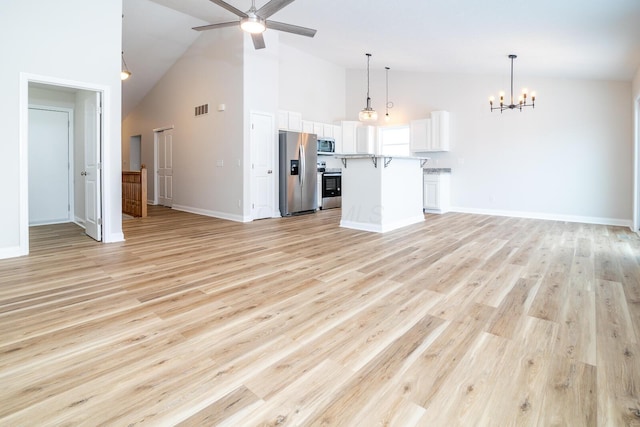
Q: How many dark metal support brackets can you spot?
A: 4